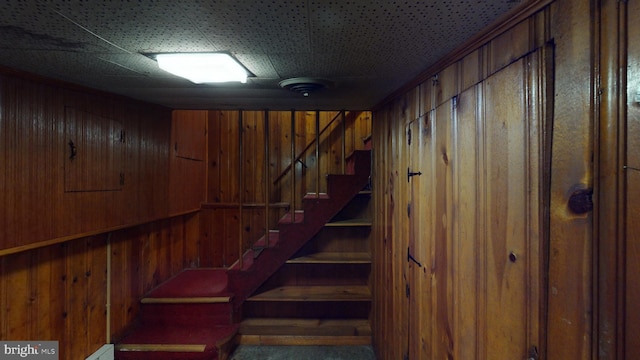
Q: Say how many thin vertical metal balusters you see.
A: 5